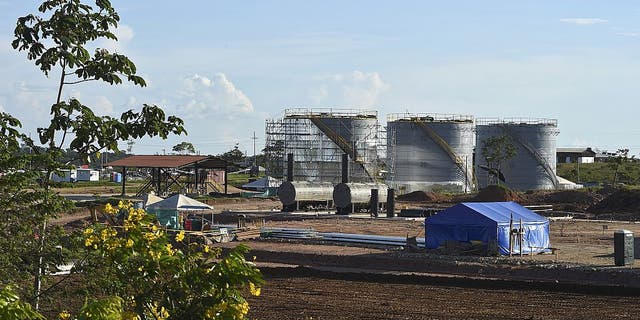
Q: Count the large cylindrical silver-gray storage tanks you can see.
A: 3